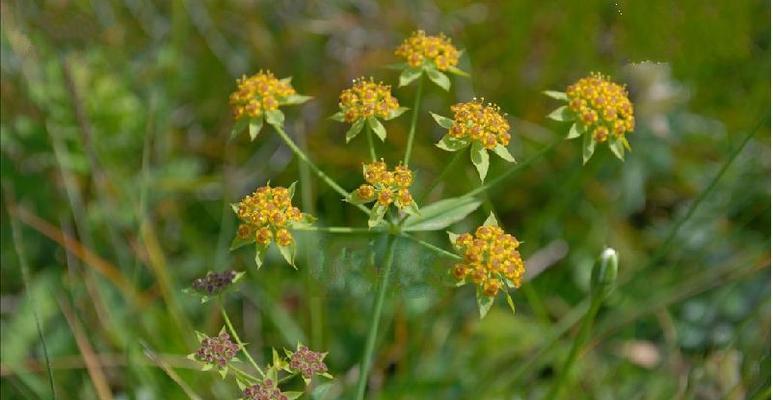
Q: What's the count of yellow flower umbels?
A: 8